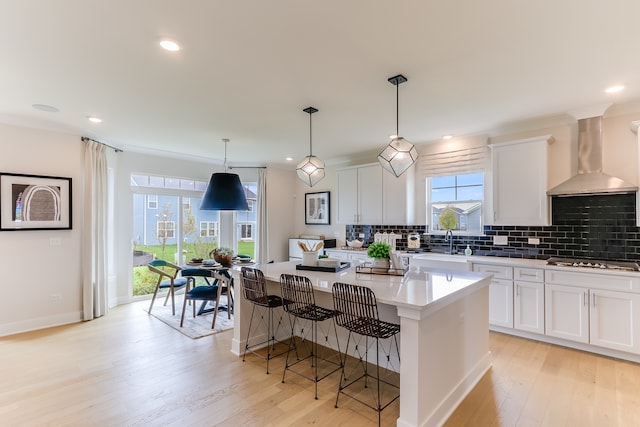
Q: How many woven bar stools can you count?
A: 3